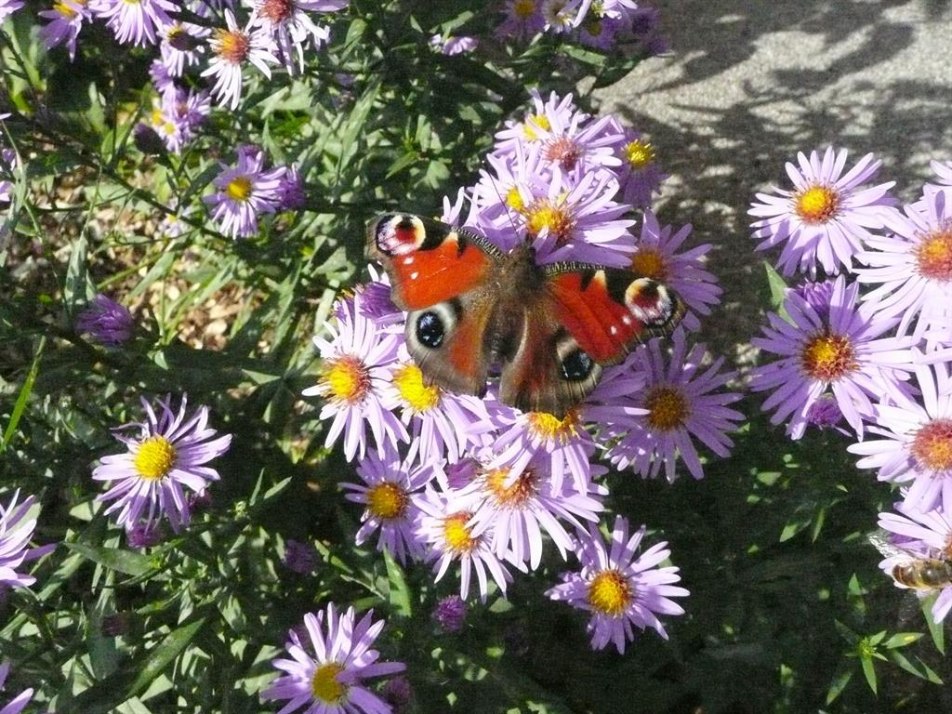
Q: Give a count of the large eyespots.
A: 4